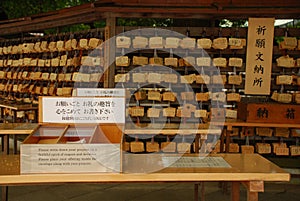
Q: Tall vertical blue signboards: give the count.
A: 0